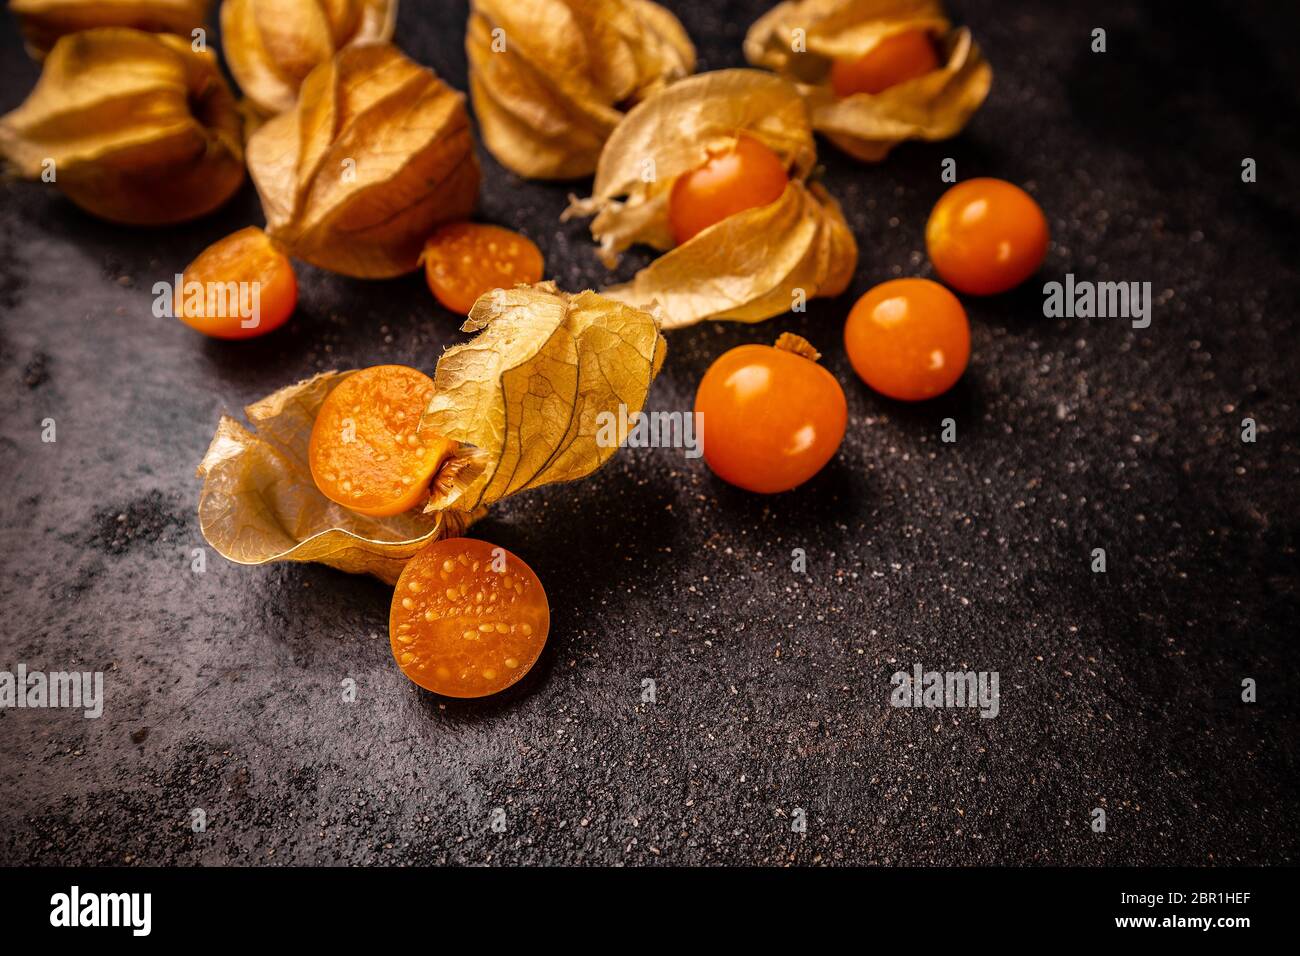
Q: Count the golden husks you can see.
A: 8